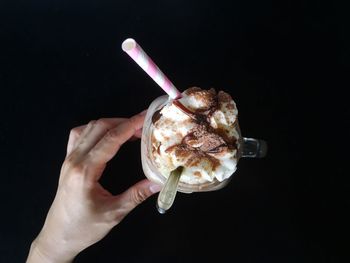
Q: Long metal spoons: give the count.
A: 1